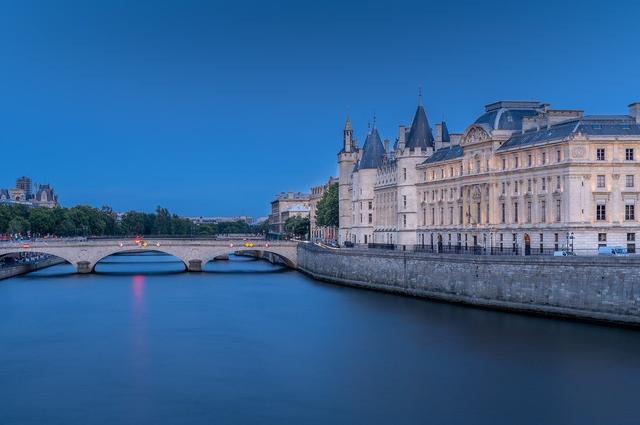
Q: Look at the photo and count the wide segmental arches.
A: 3